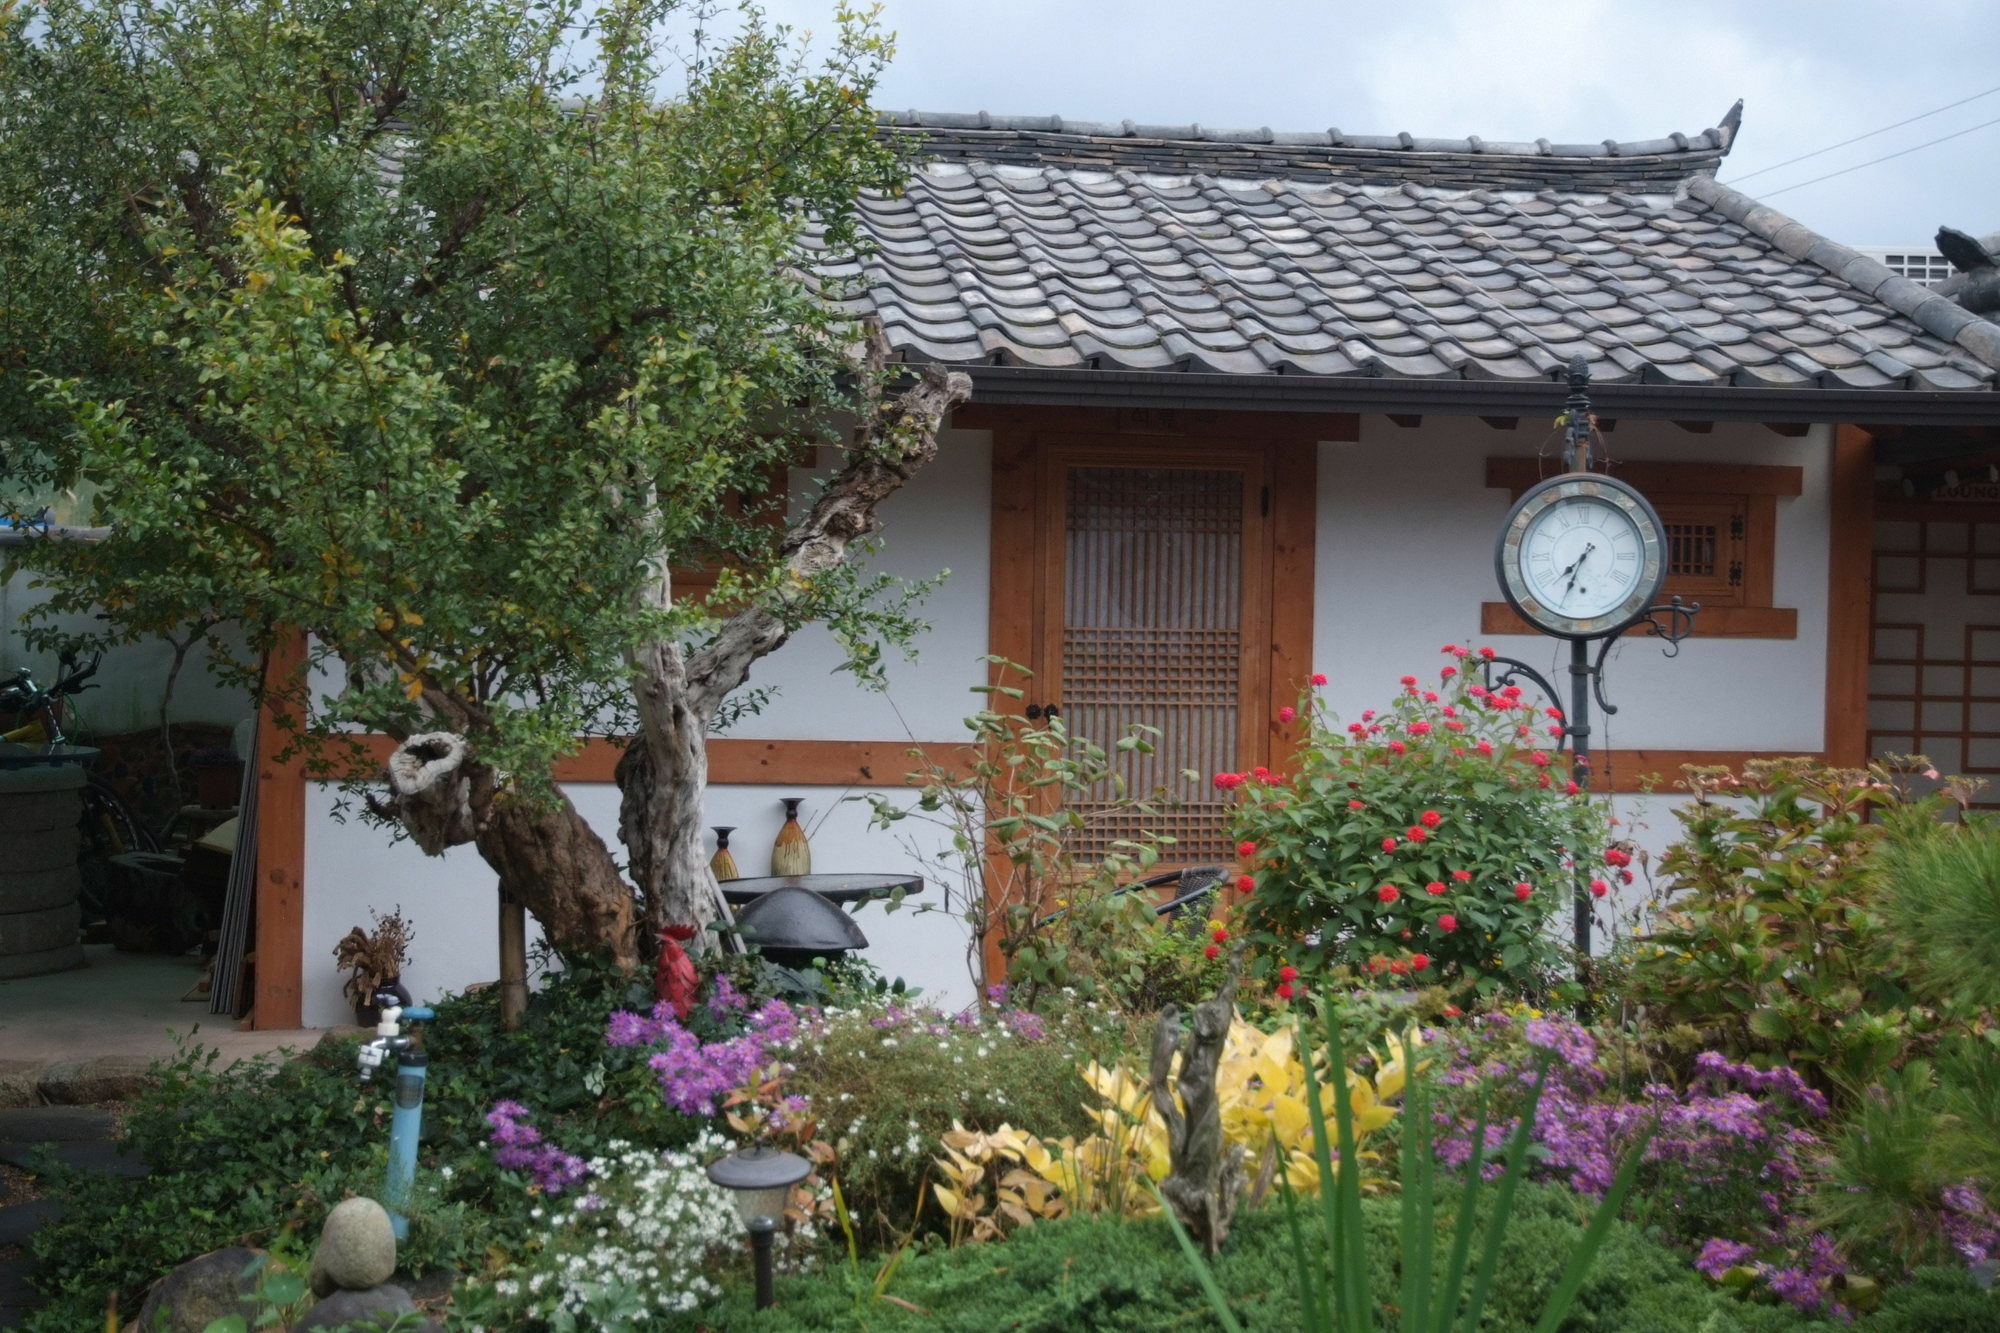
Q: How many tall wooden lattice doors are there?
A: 1